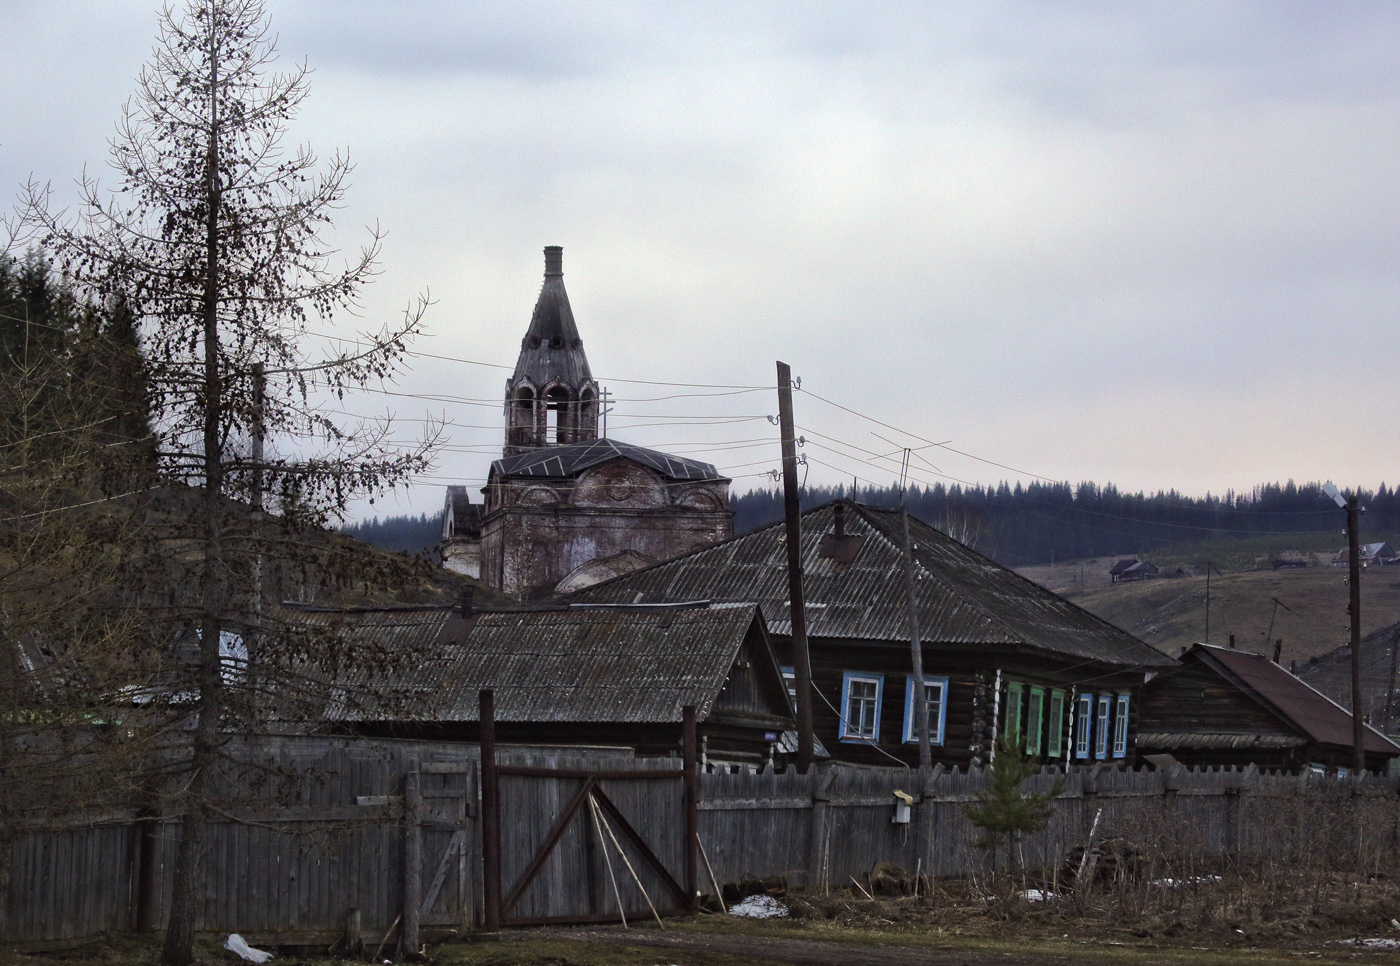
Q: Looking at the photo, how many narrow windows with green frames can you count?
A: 3